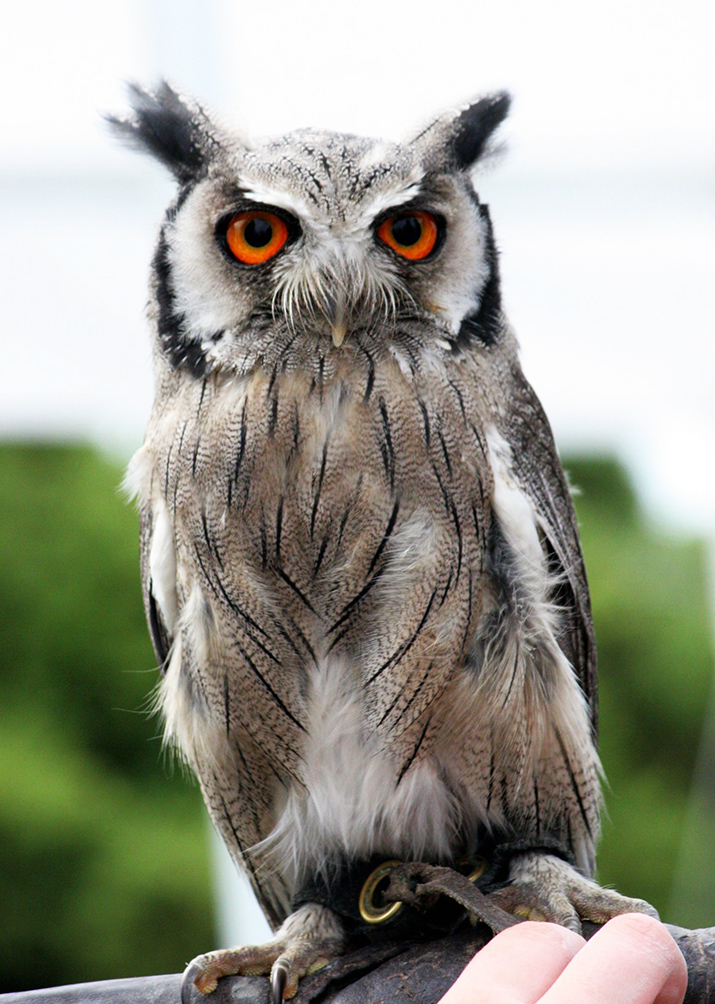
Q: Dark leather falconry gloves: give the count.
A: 1